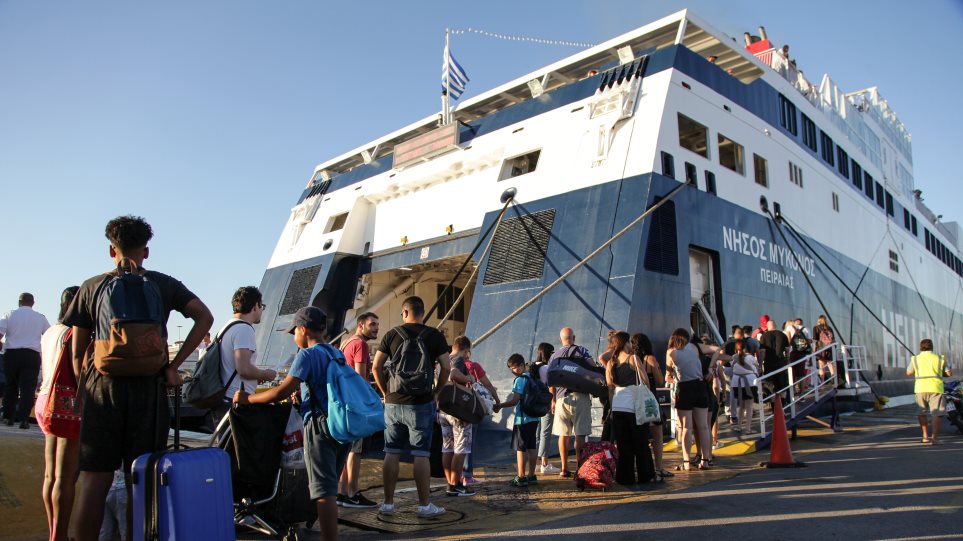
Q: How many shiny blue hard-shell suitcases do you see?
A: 1